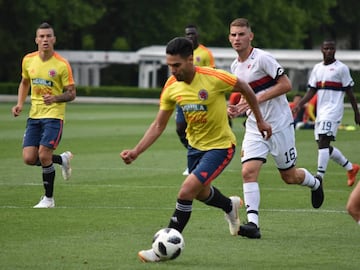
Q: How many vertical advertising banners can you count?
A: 0